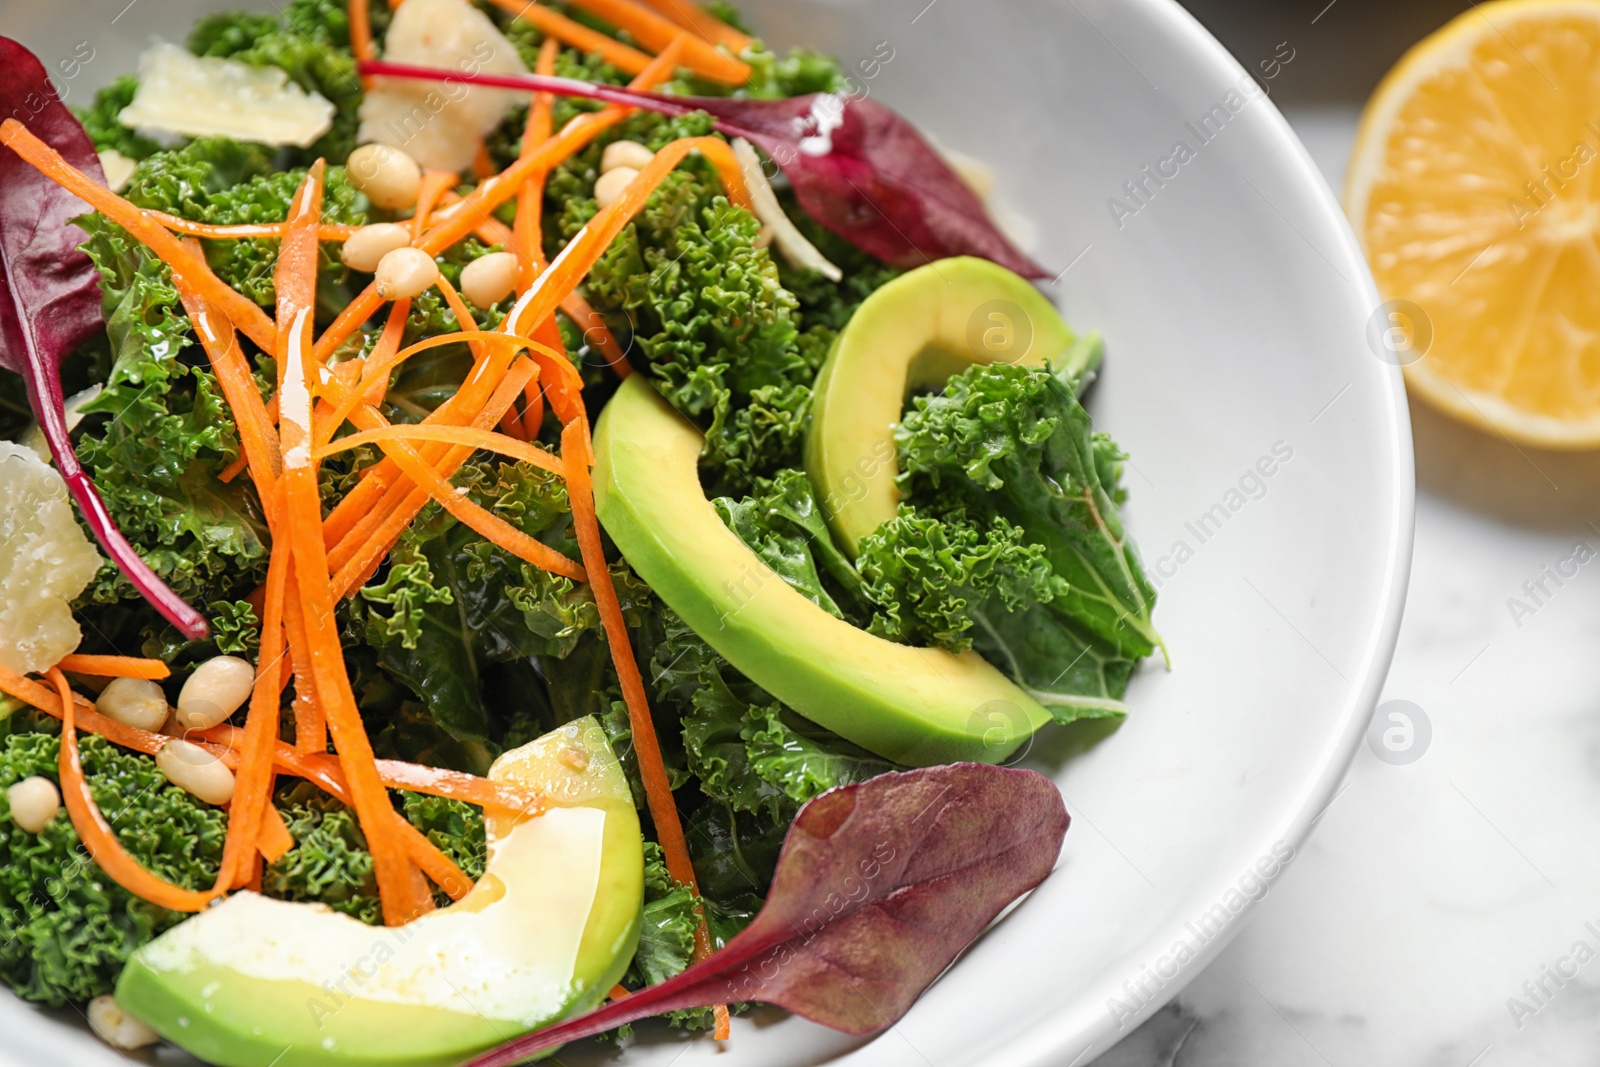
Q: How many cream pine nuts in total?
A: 11